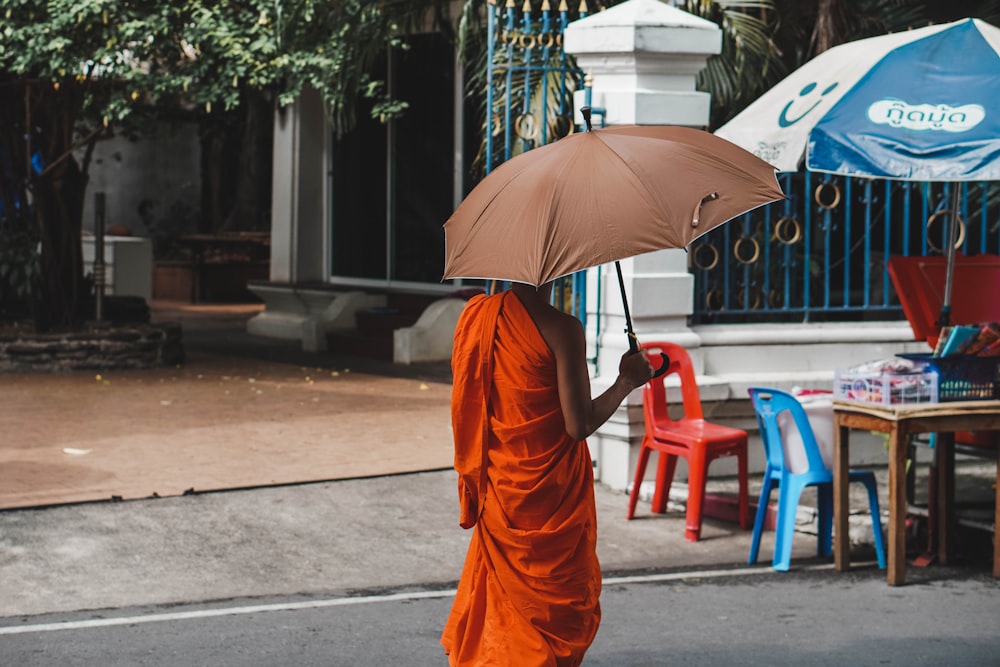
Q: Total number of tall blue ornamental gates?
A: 1